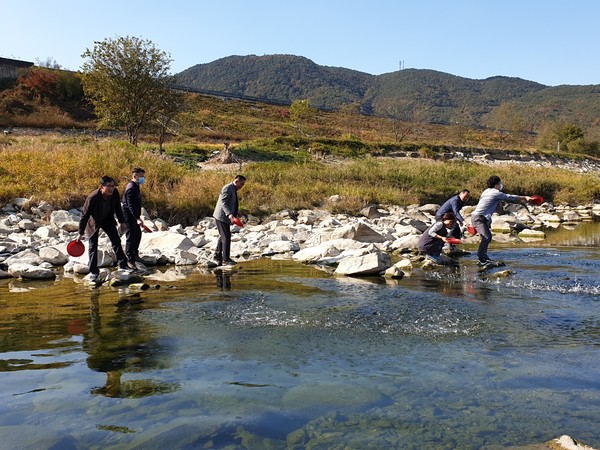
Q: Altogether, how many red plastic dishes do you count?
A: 6